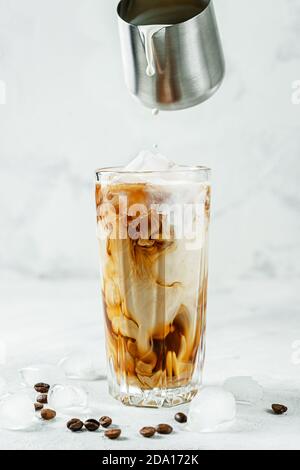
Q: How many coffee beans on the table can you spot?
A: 12